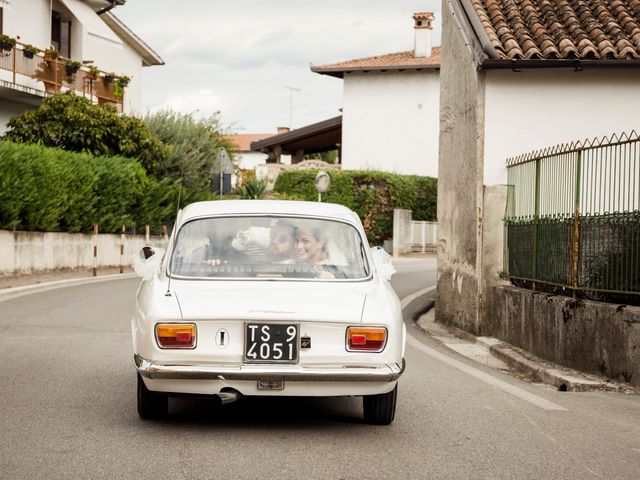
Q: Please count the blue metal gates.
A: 0